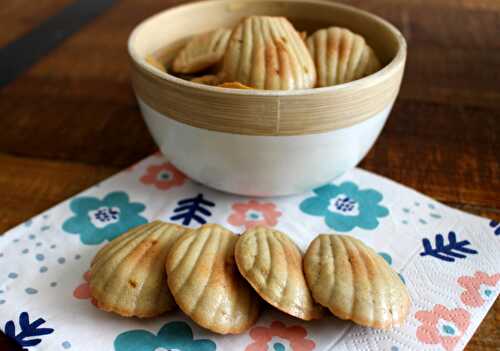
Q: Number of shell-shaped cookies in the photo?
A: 7